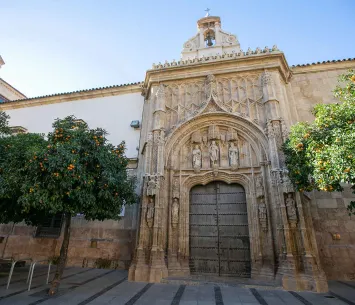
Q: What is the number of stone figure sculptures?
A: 7